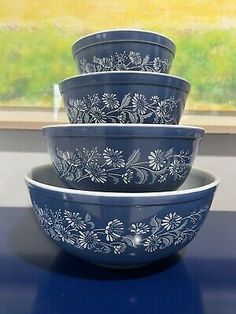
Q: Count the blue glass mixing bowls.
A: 4